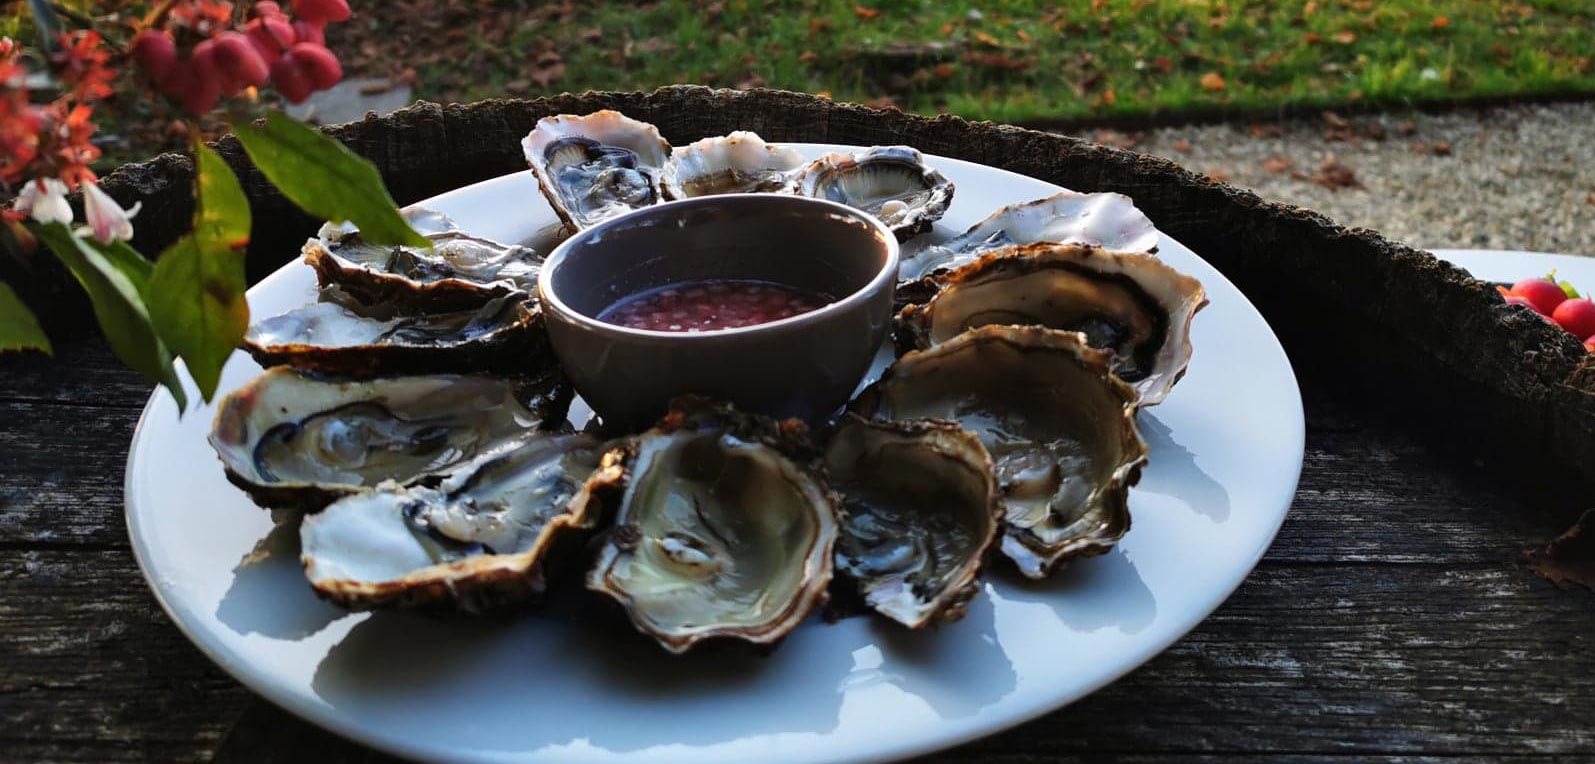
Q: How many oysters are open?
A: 12